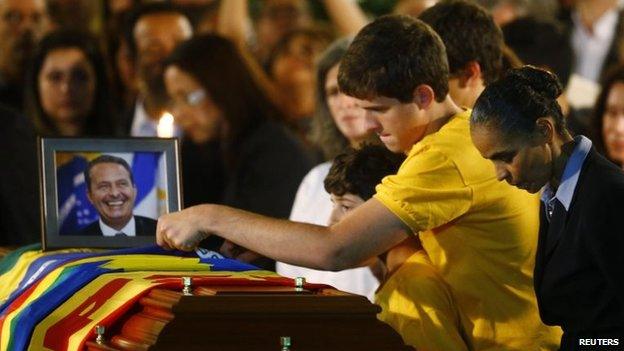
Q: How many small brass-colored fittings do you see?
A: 4